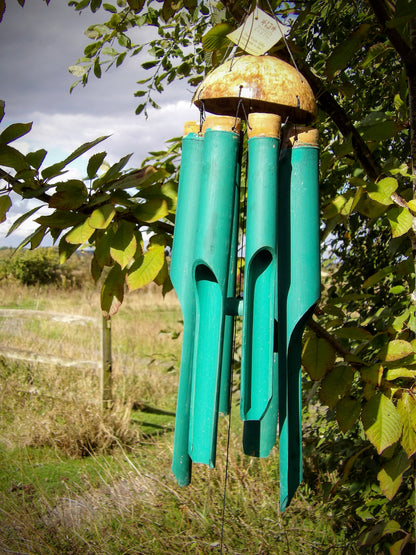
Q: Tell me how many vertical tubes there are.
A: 6